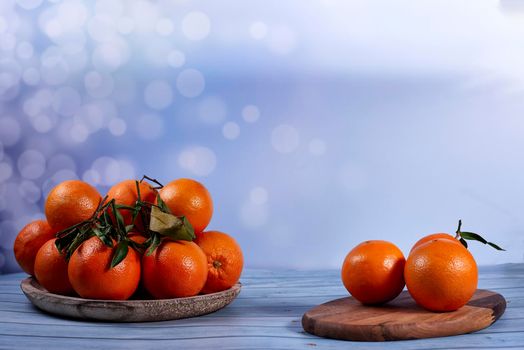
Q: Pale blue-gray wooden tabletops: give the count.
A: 1